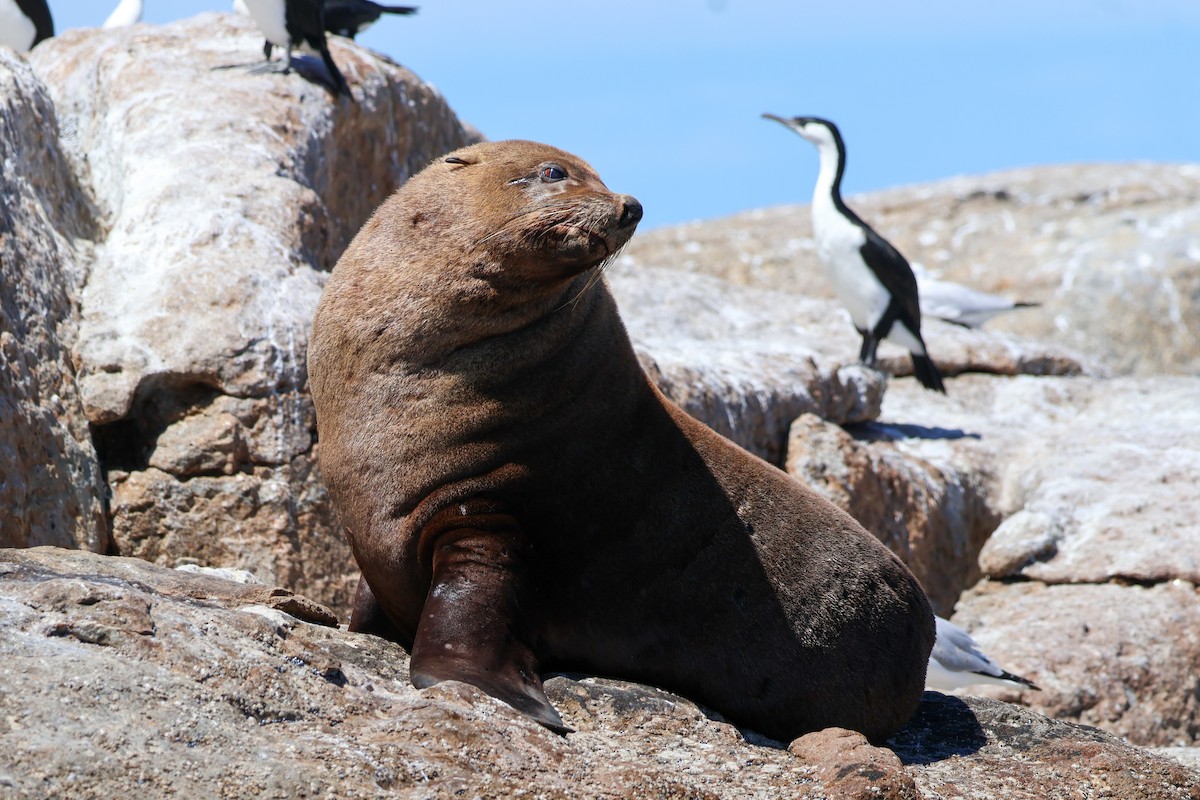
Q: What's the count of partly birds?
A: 6